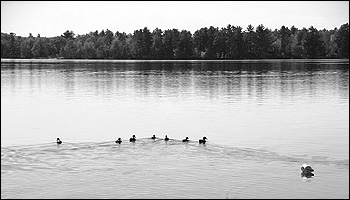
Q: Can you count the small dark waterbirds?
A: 7